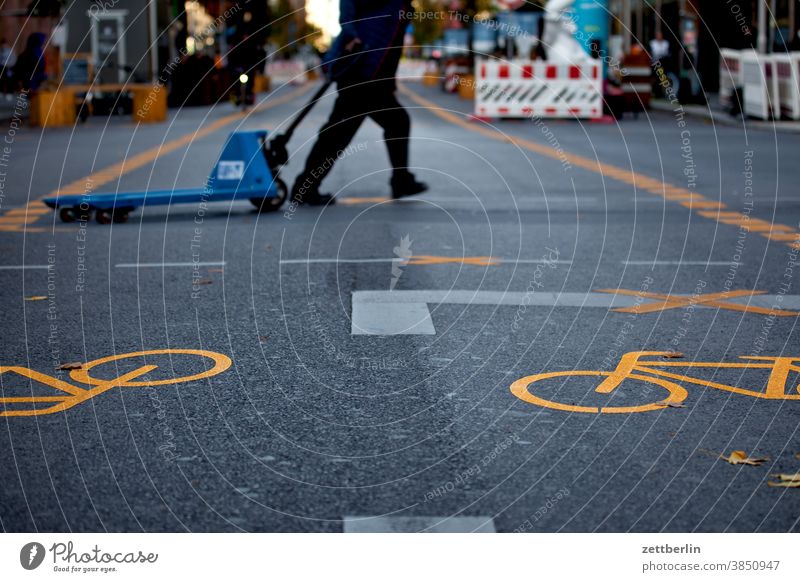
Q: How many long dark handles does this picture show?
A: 1